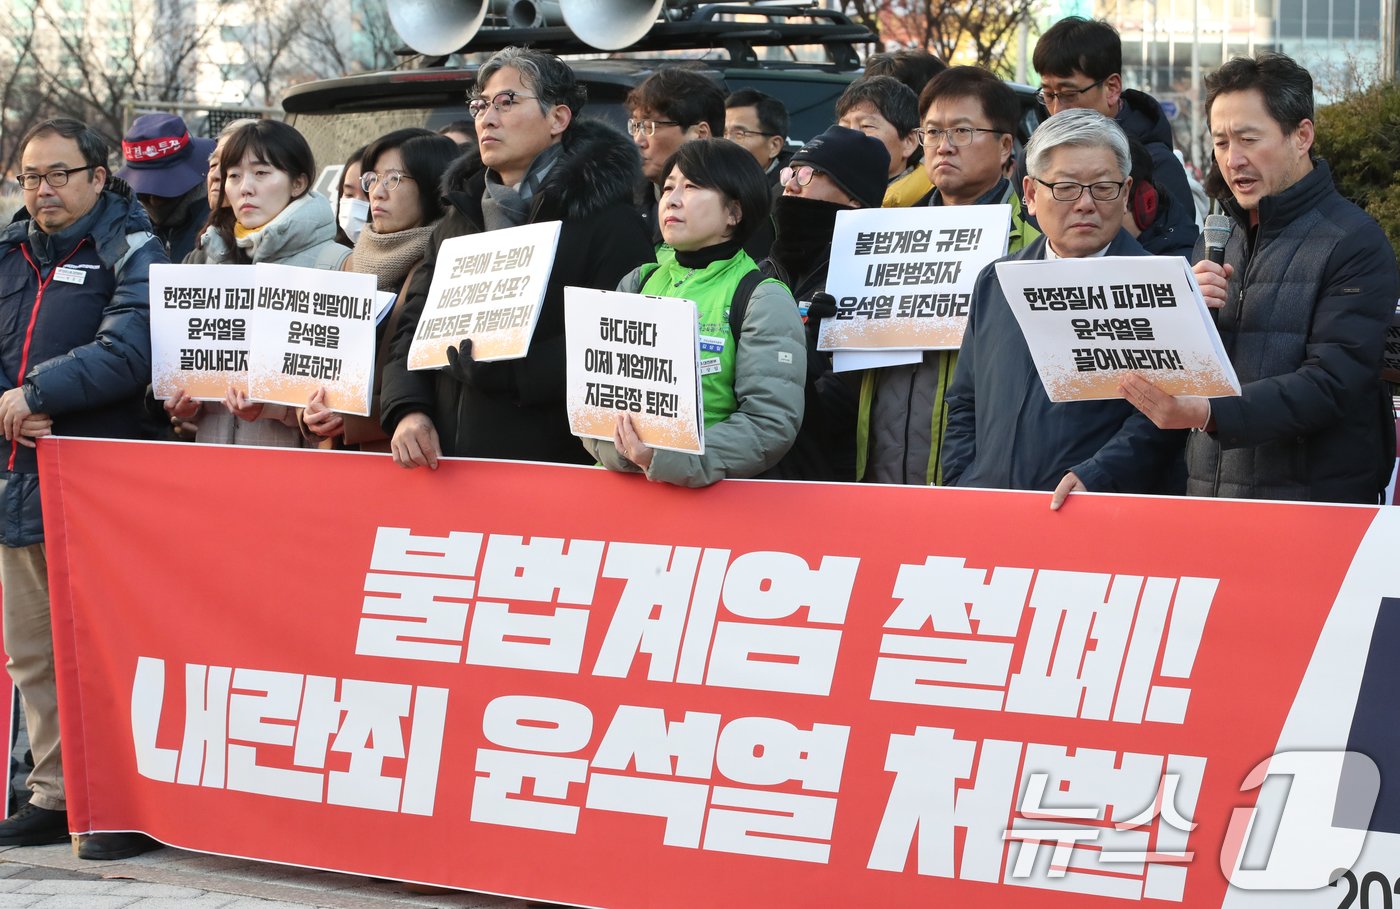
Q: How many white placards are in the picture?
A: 6